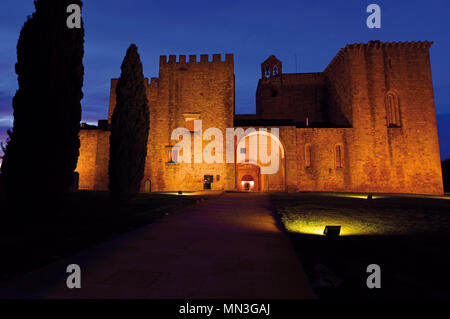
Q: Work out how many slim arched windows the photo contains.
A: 3